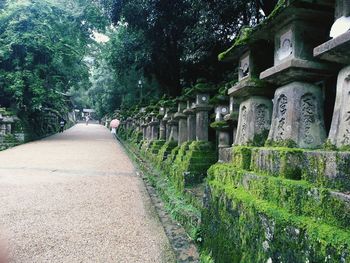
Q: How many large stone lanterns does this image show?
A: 3